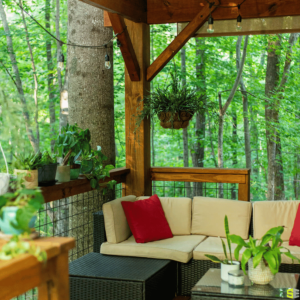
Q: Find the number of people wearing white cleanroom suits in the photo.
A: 0